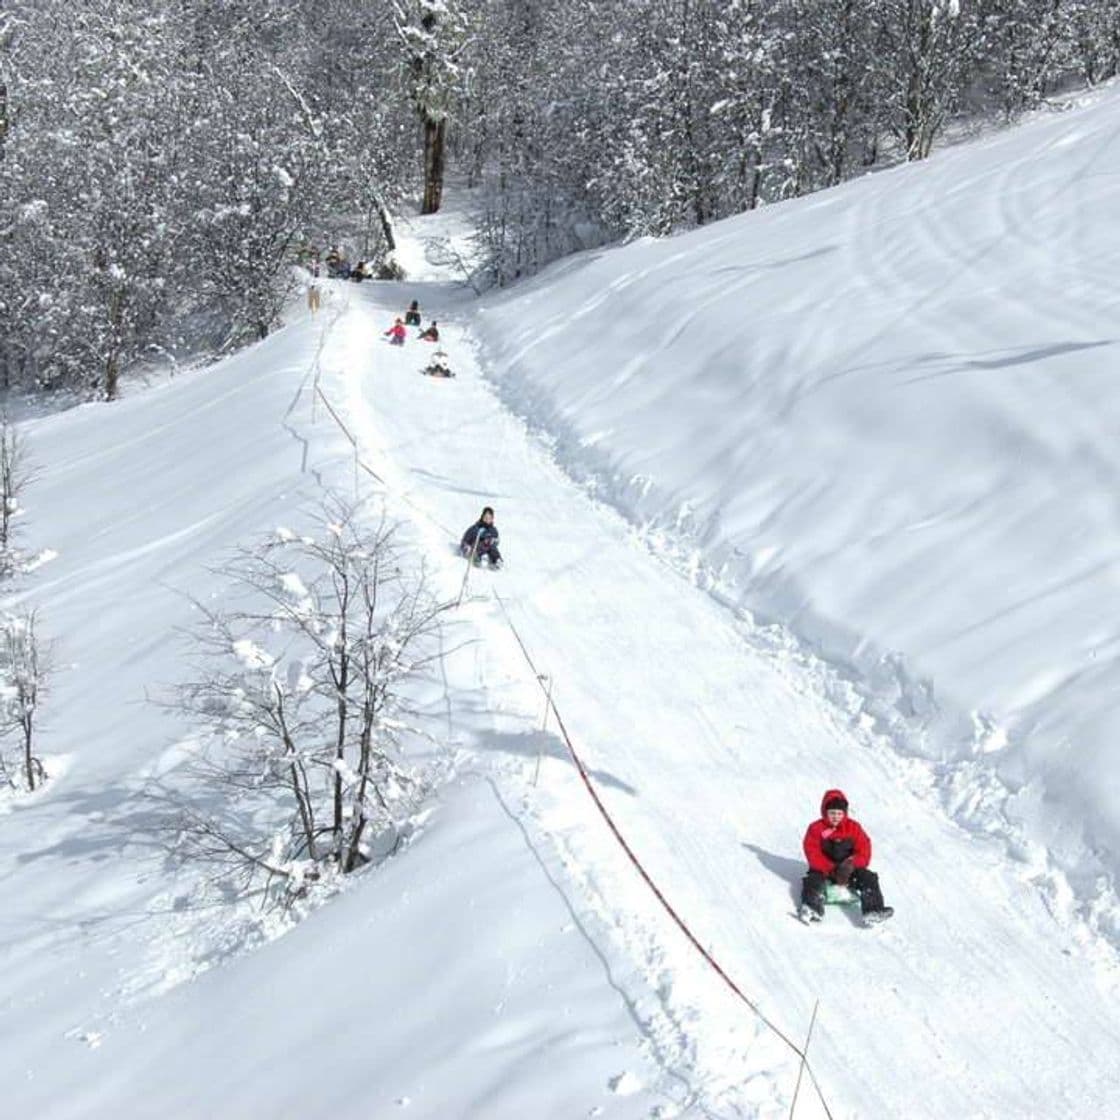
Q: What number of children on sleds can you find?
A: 6